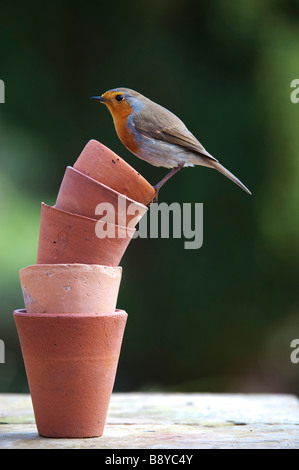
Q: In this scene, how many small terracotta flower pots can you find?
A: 5